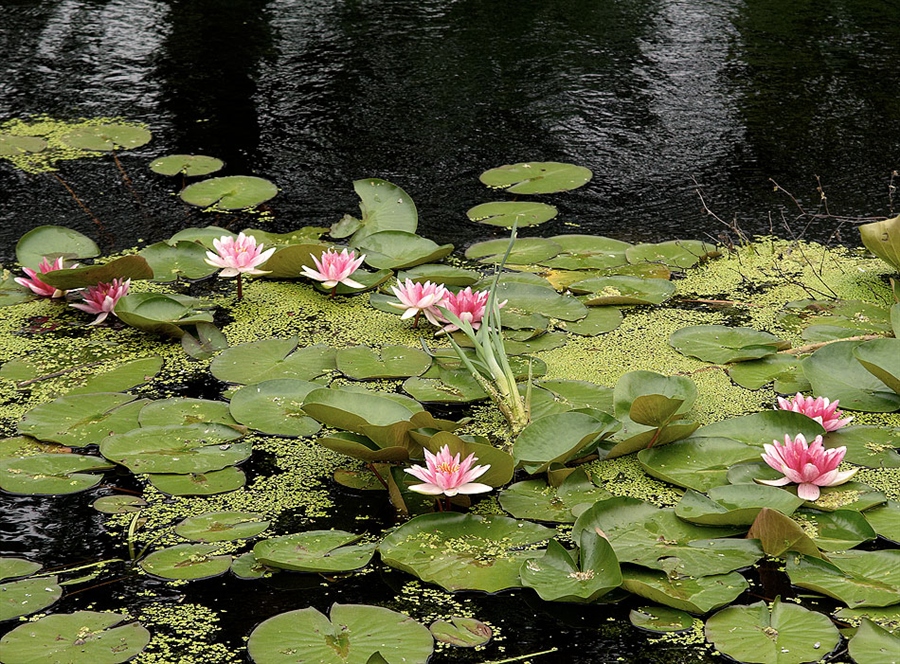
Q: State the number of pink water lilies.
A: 9